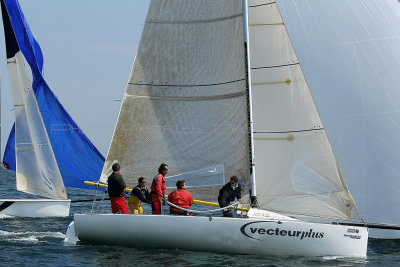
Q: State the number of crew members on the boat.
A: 5